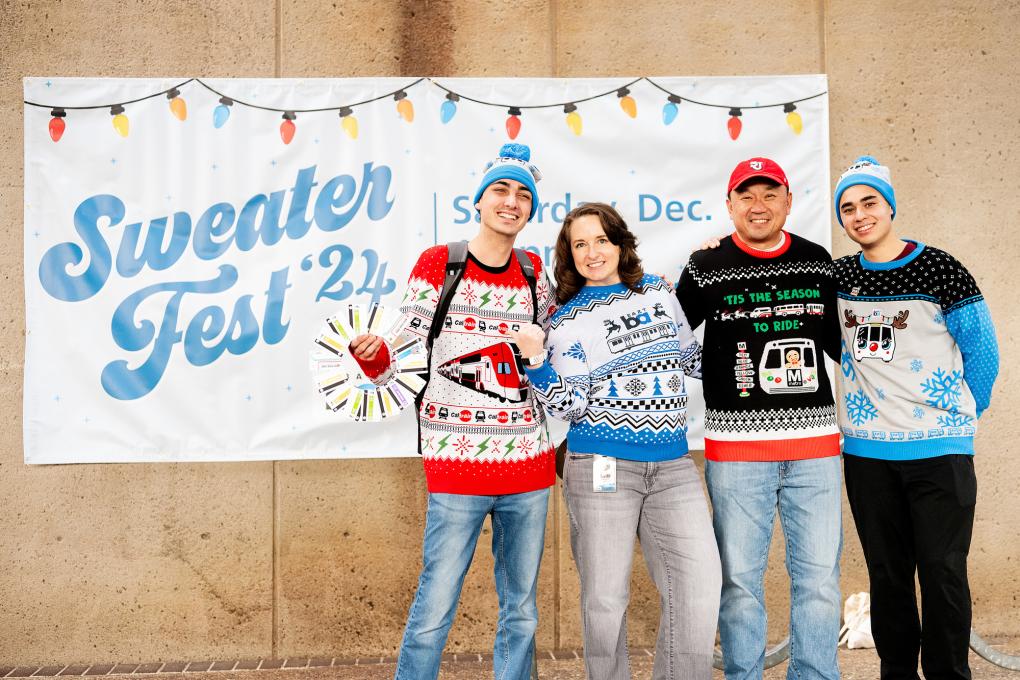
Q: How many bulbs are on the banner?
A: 14